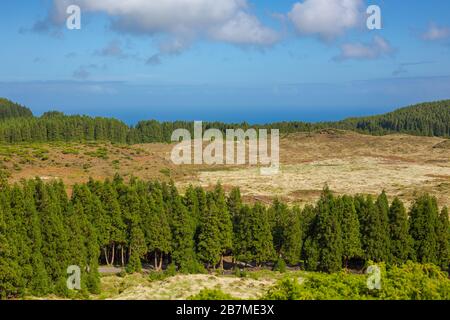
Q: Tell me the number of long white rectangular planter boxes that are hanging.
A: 0